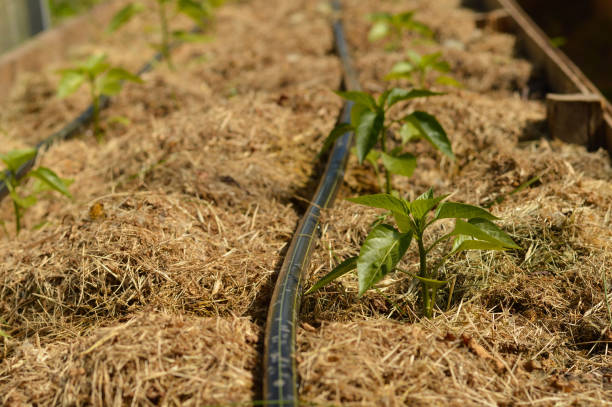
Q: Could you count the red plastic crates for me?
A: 0